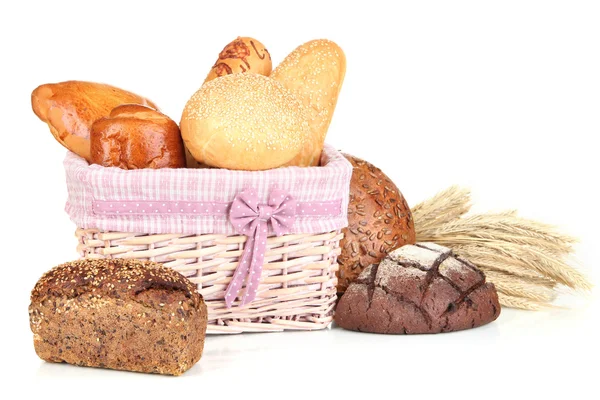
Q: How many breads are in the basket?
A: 5